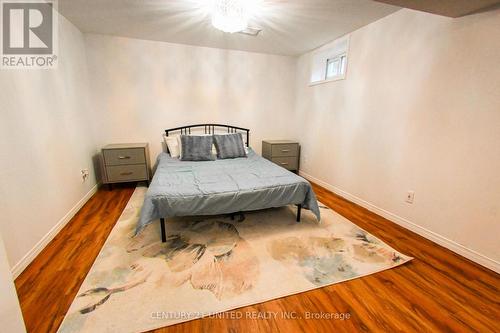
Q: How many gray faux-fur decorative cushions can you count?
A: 2